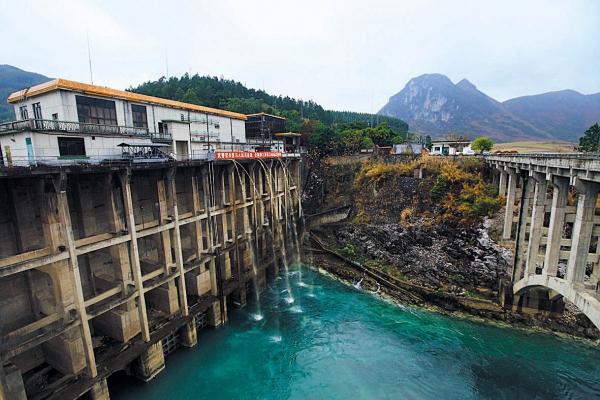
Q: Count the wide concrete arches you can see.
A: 1